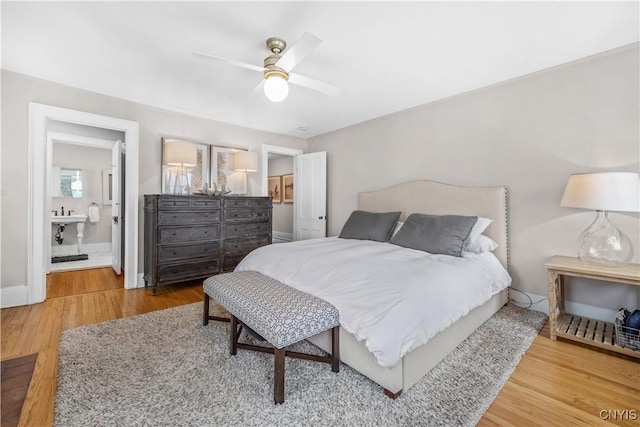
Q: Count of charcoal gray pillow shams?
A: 2